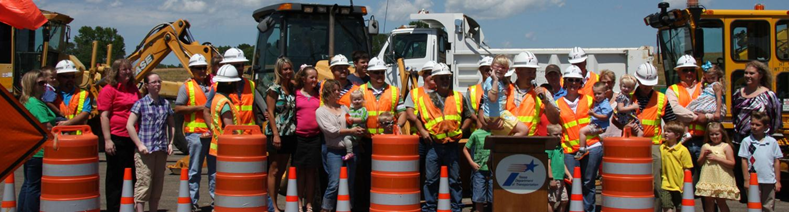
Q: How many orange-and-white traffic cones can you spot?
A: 9